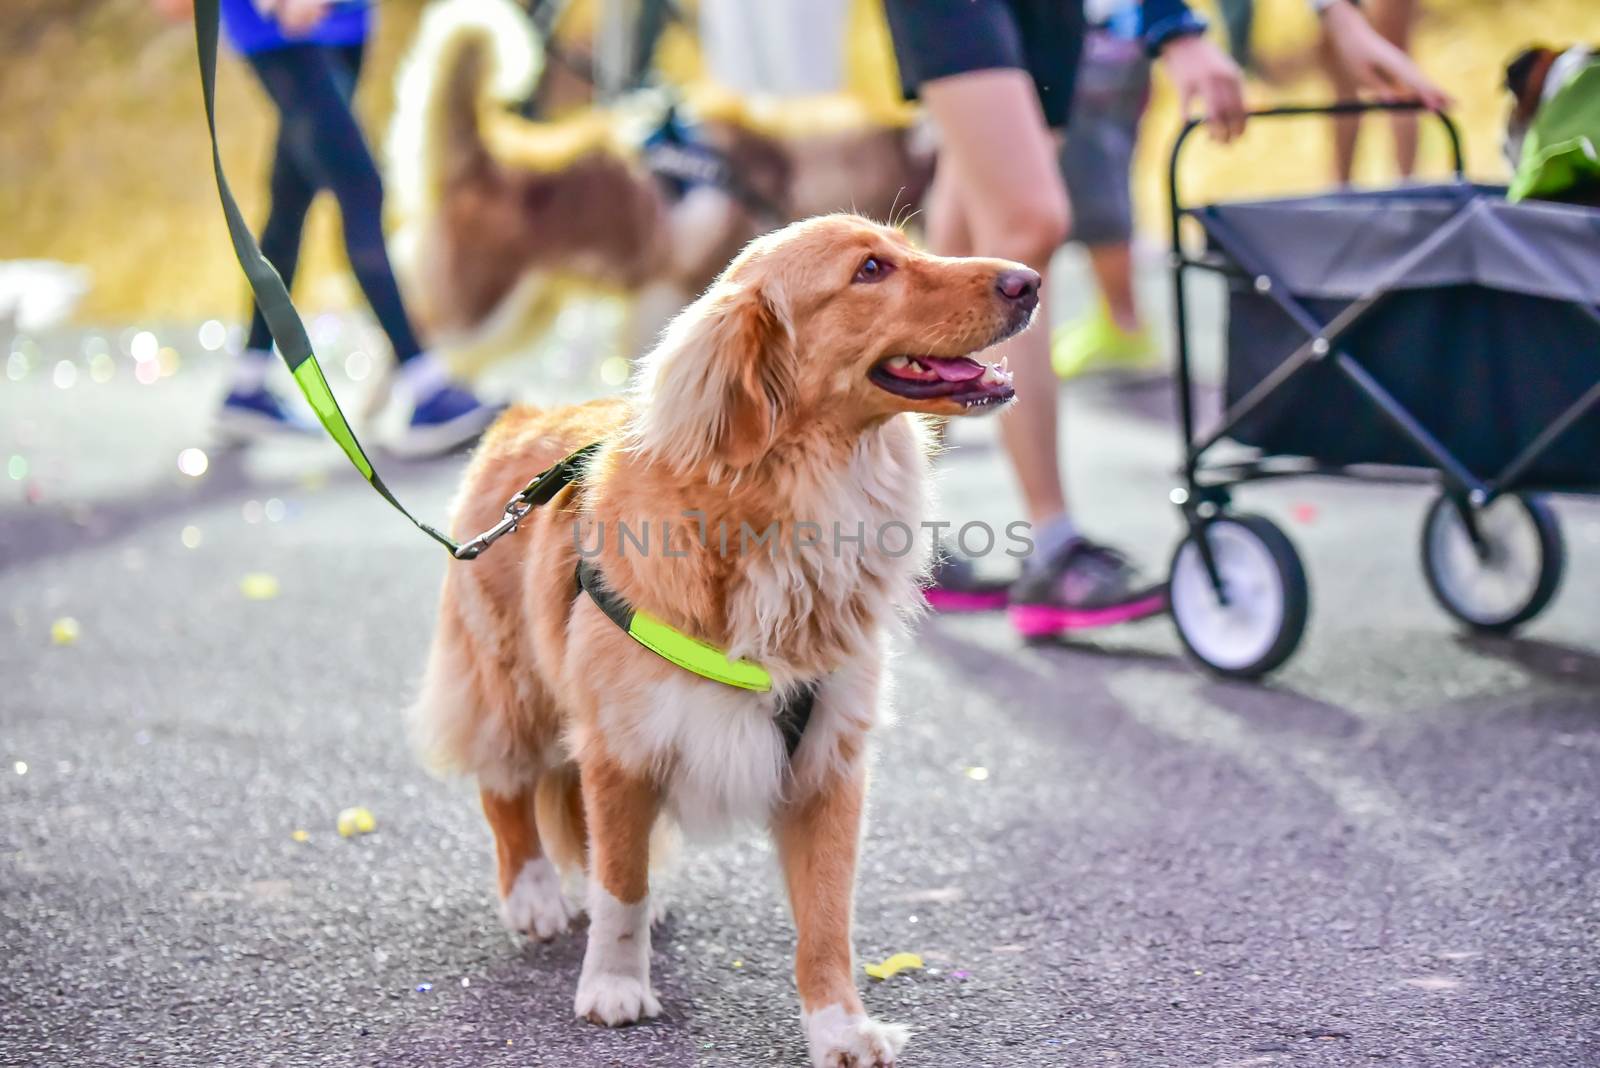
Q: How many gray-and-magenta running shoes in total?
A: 2